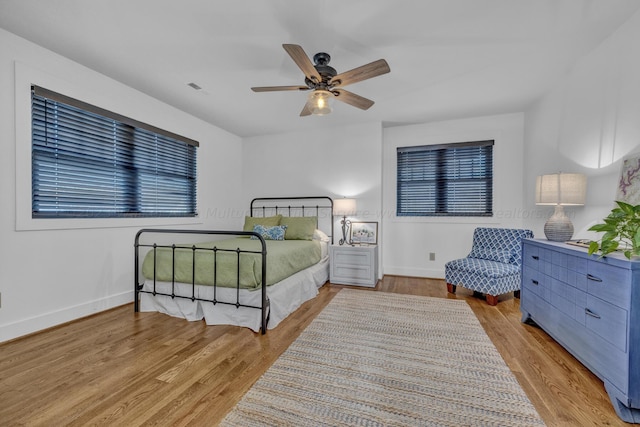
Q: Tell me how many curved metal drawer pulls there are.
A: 4